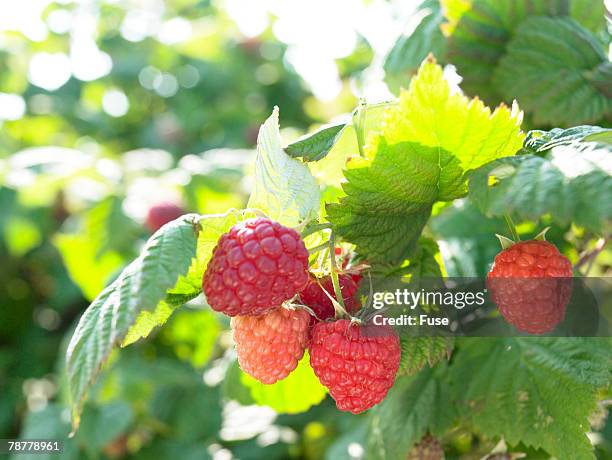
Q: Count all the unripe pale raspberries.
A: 1